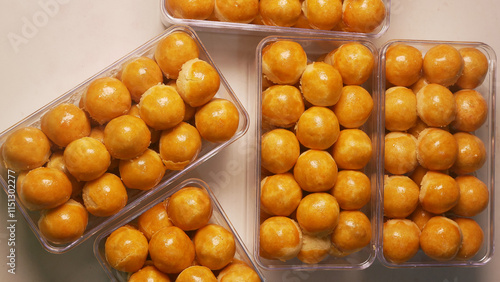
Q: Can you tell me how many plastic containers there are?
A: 5